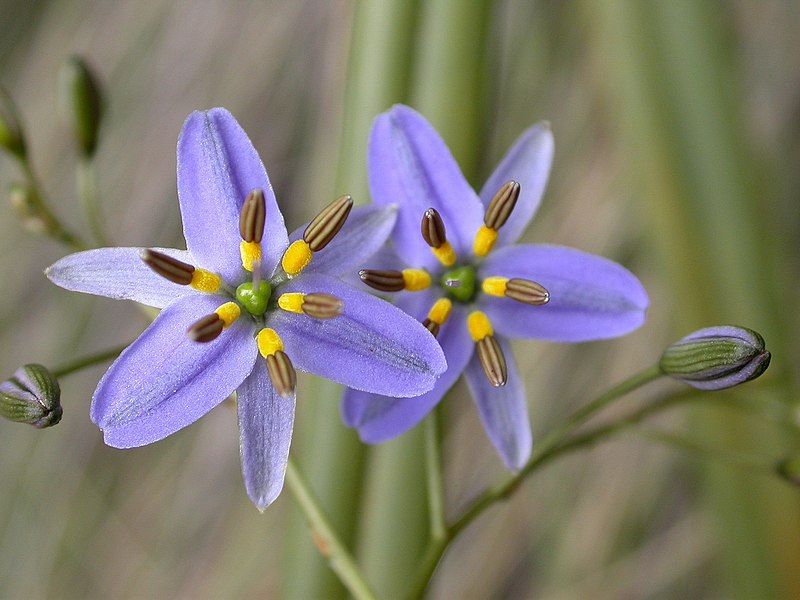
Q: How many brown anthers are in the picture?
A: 12